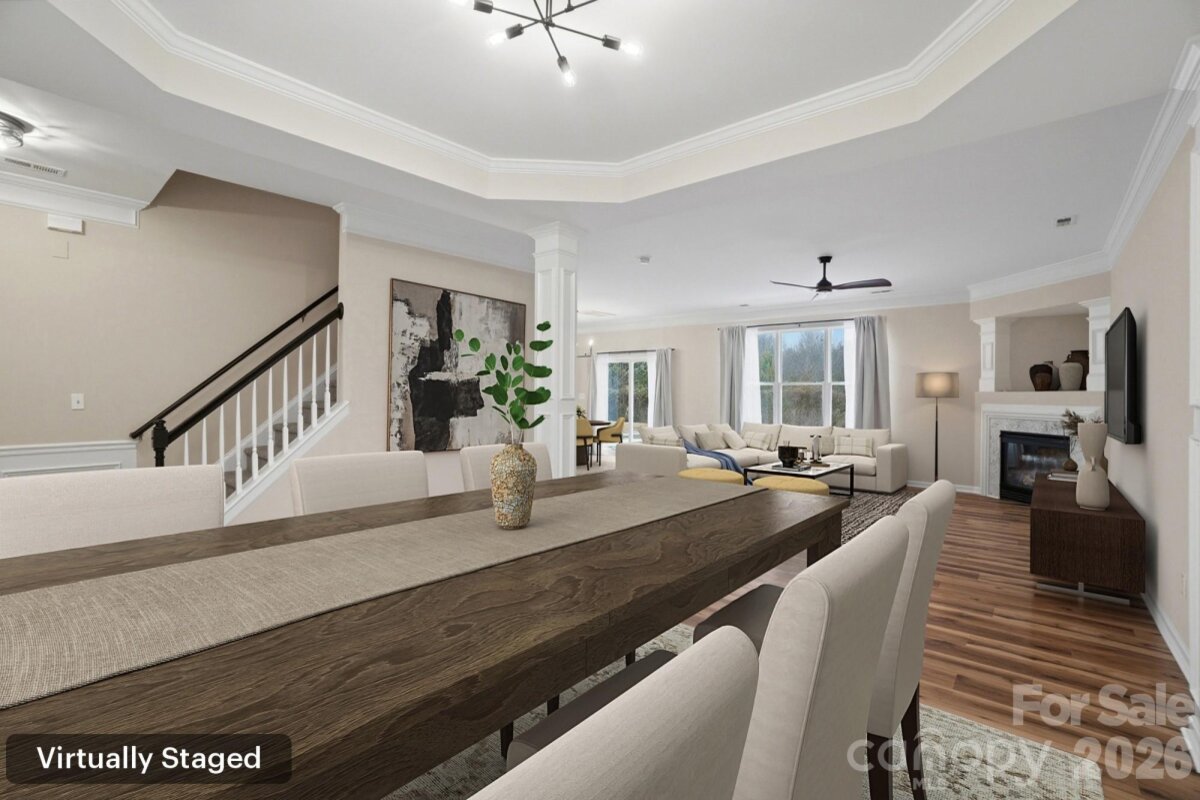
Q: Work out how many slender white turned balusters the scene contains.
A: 10